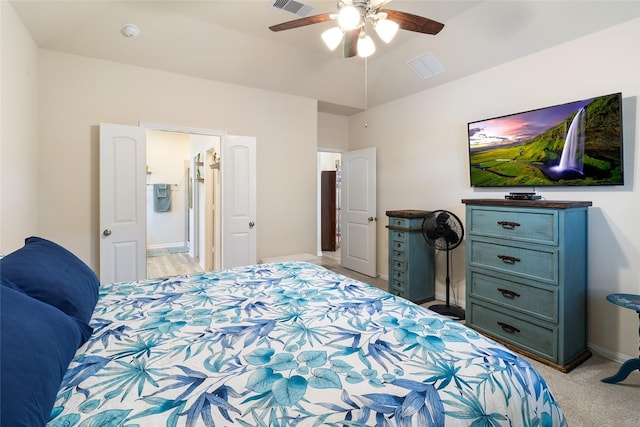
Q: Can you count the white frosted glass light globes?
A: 4